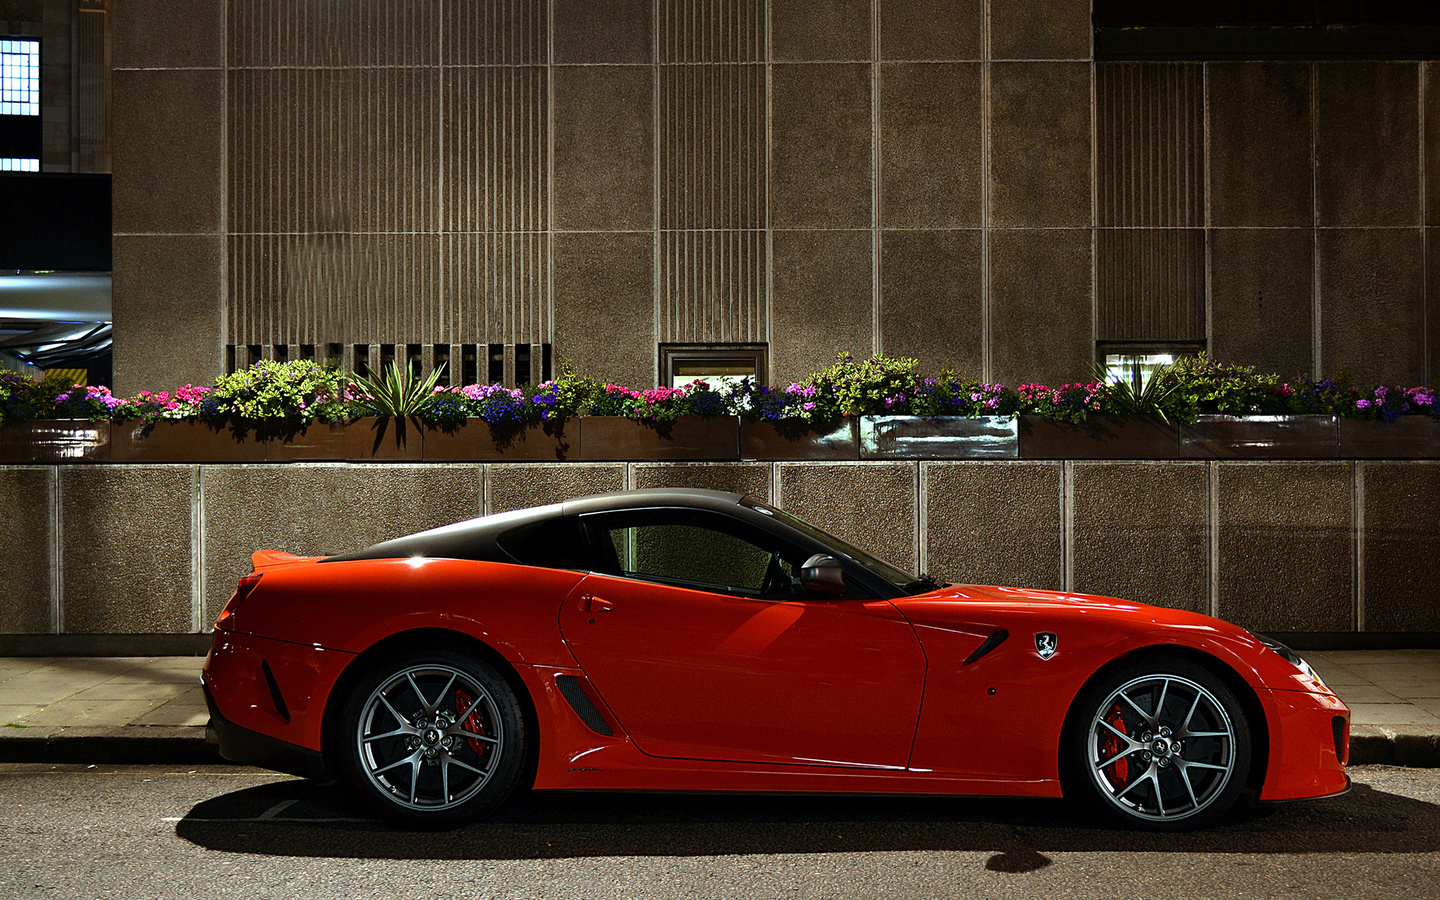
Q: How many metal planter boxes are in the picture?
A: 10